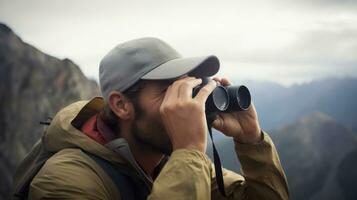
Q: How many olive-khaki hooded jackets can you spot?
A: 1